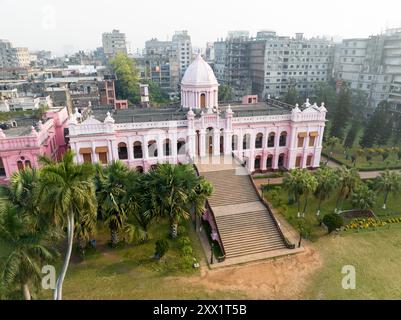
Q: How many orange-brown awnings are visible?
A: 4